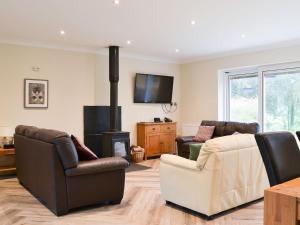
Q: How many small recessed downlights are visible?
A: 6